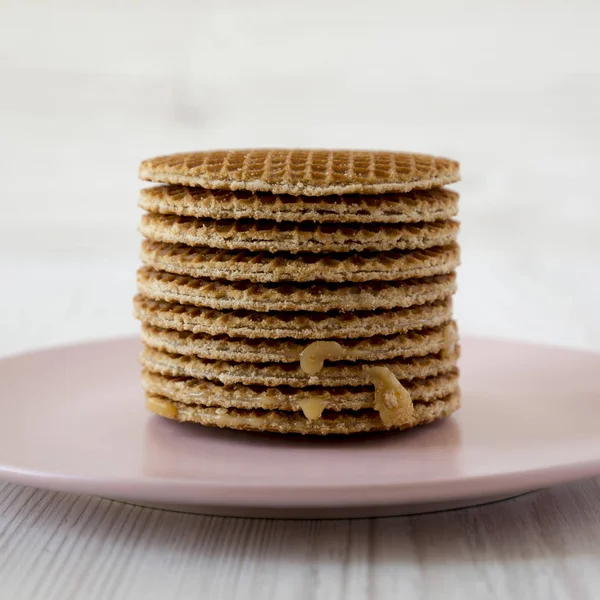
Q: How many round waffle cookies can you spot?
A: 10